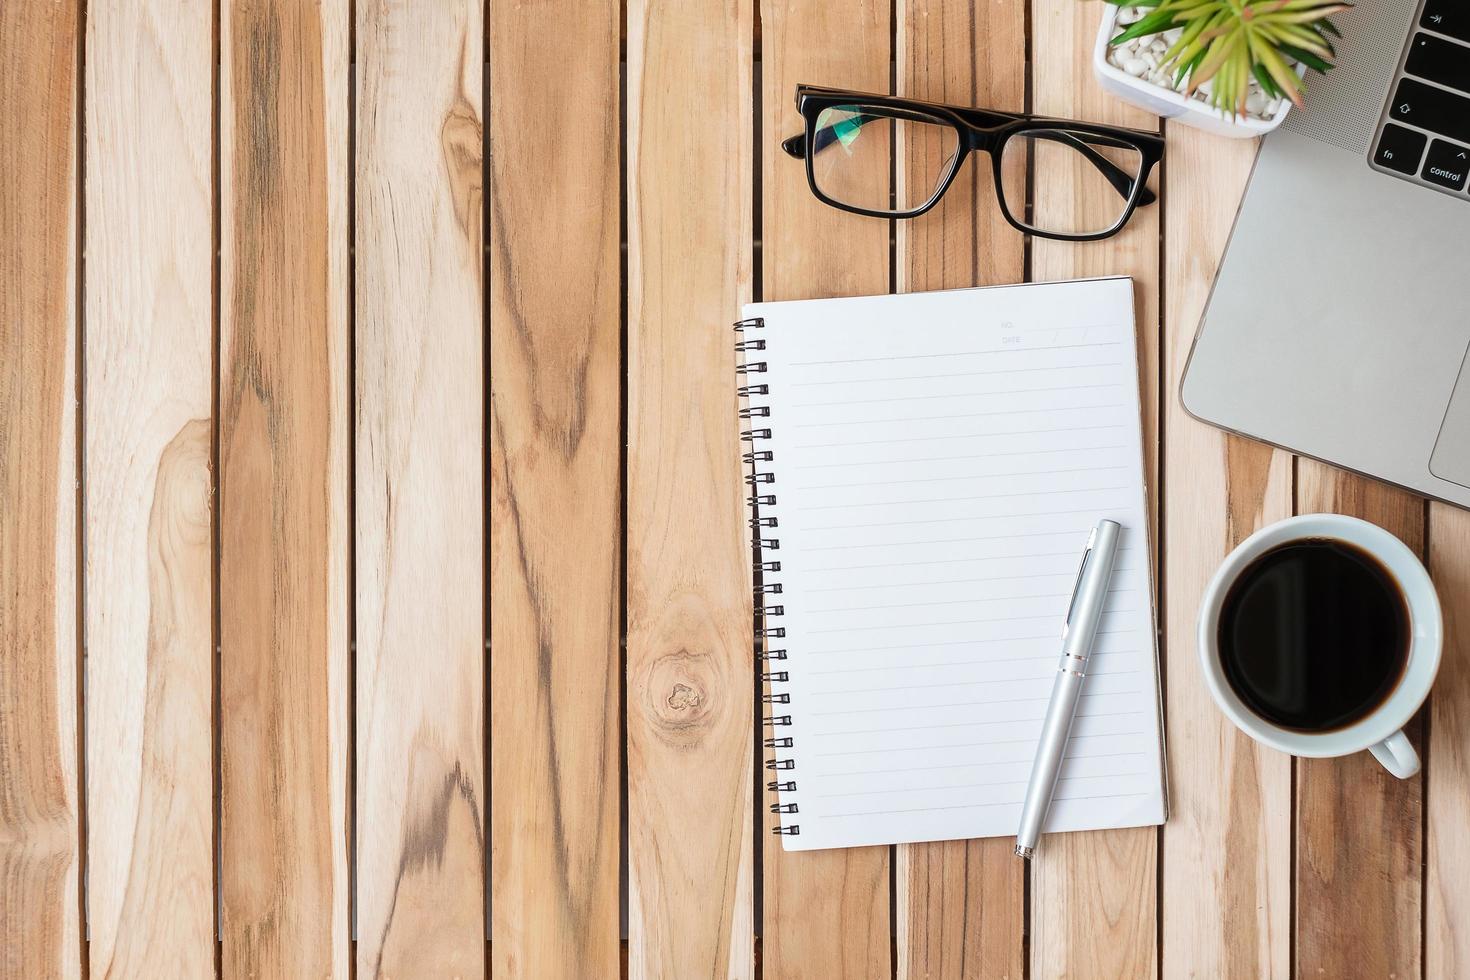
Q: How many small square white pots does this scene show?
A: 1